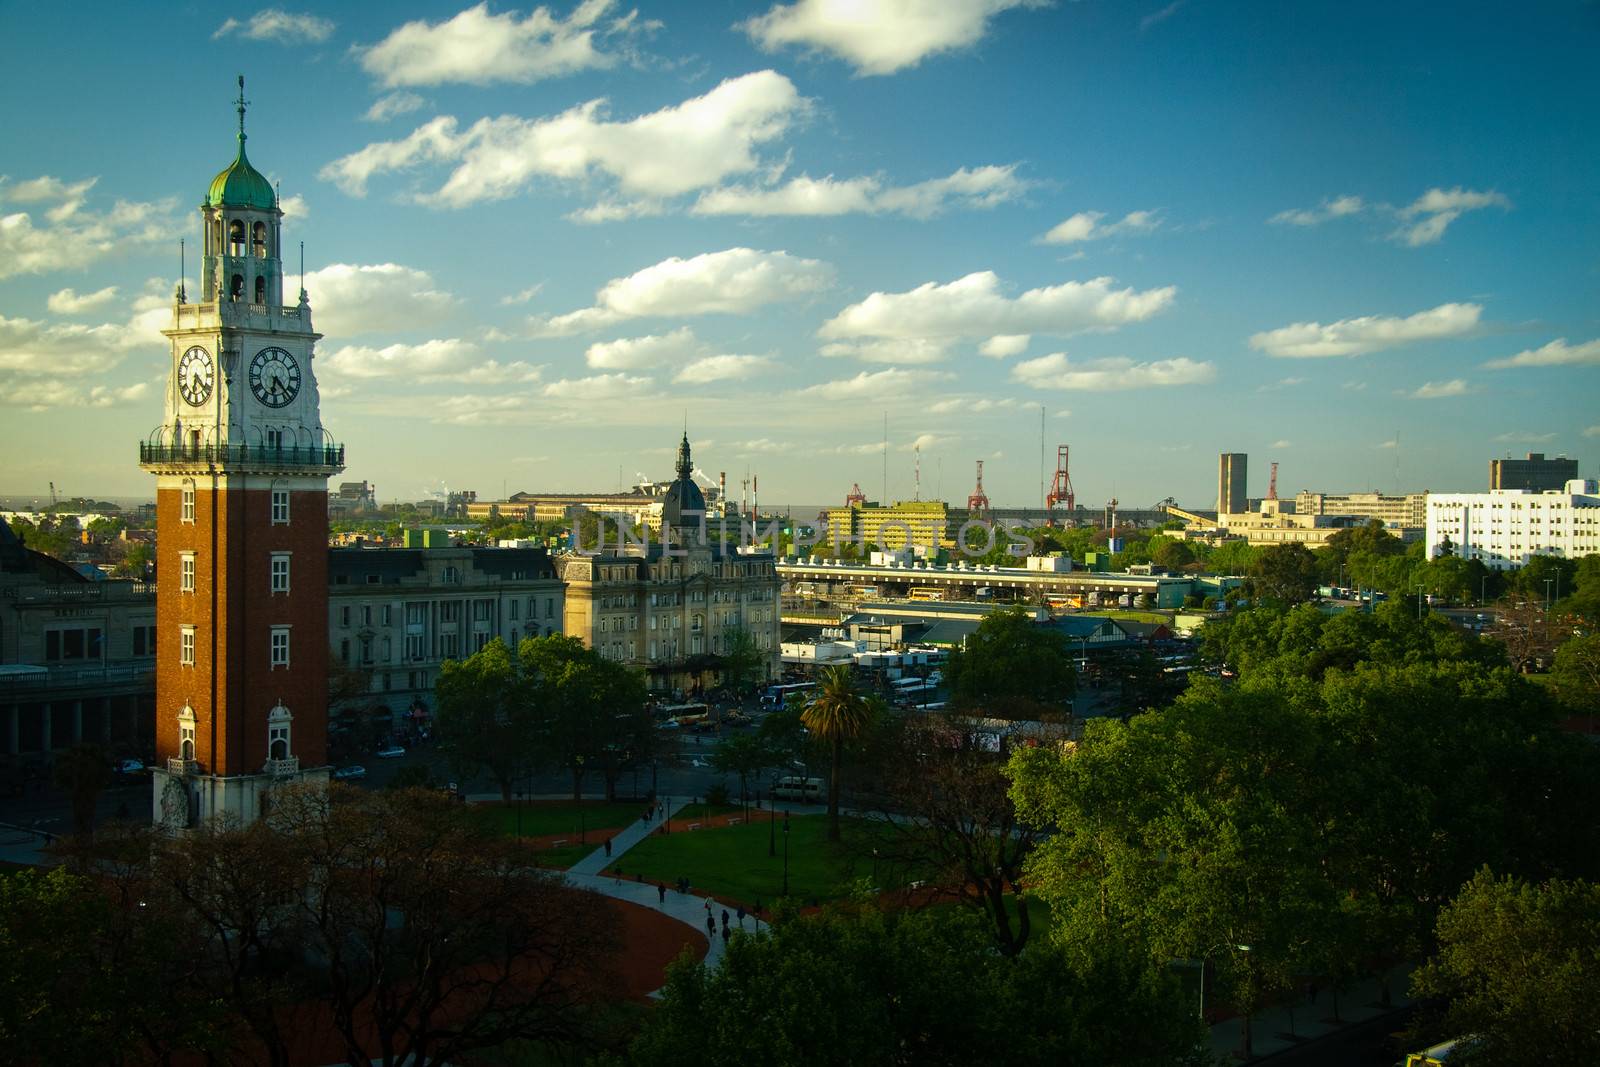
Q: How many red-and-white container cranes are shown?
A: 4